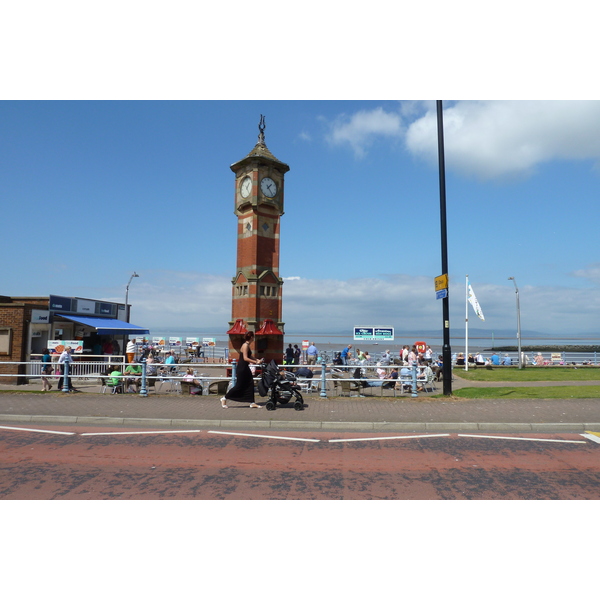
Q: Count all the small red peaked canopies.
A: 2